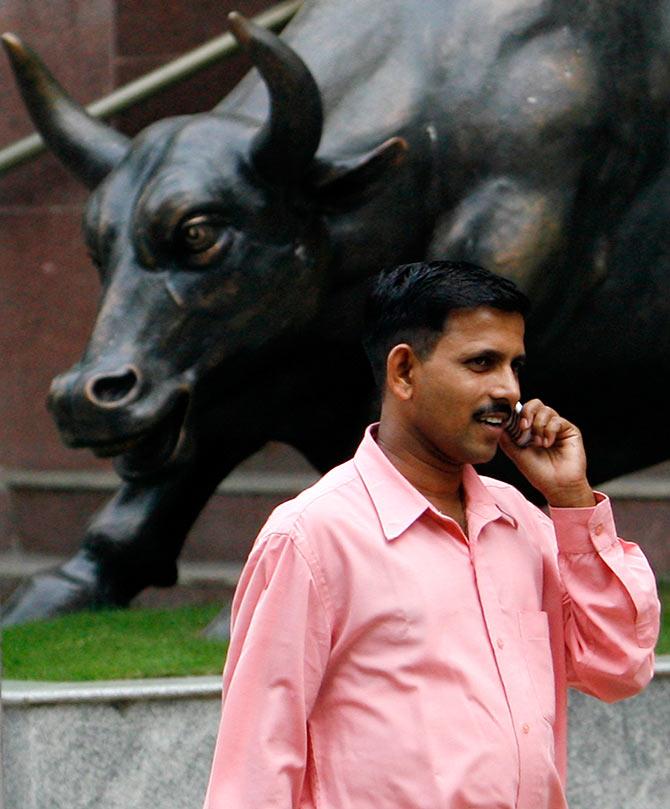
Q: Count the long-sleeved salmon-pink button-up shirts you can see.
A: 1